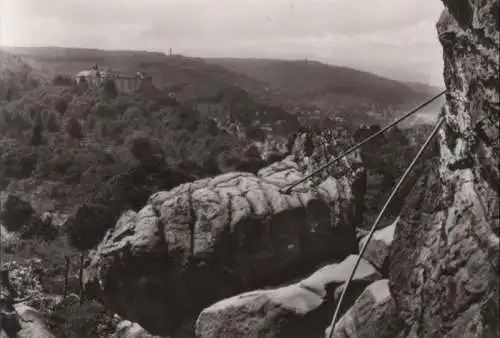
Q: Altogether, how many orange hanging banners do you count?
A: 0